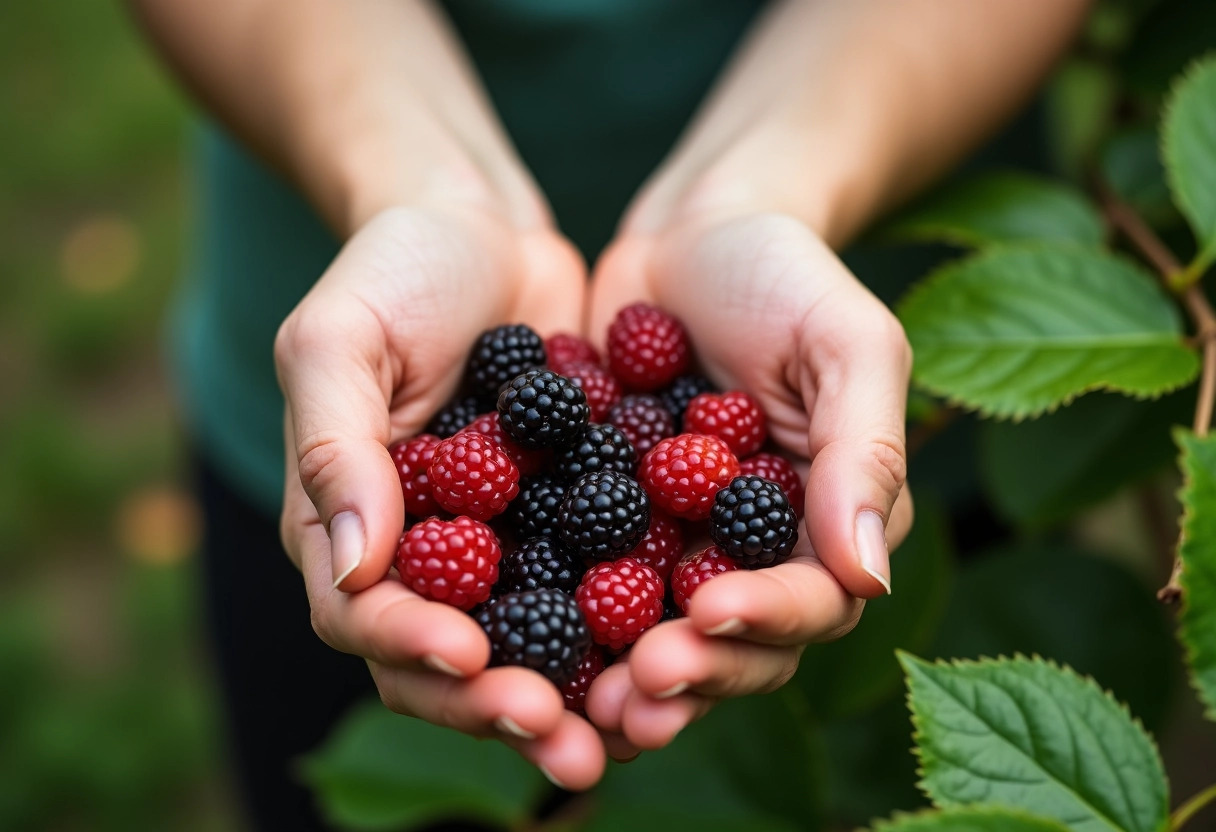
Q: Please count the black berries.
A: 10